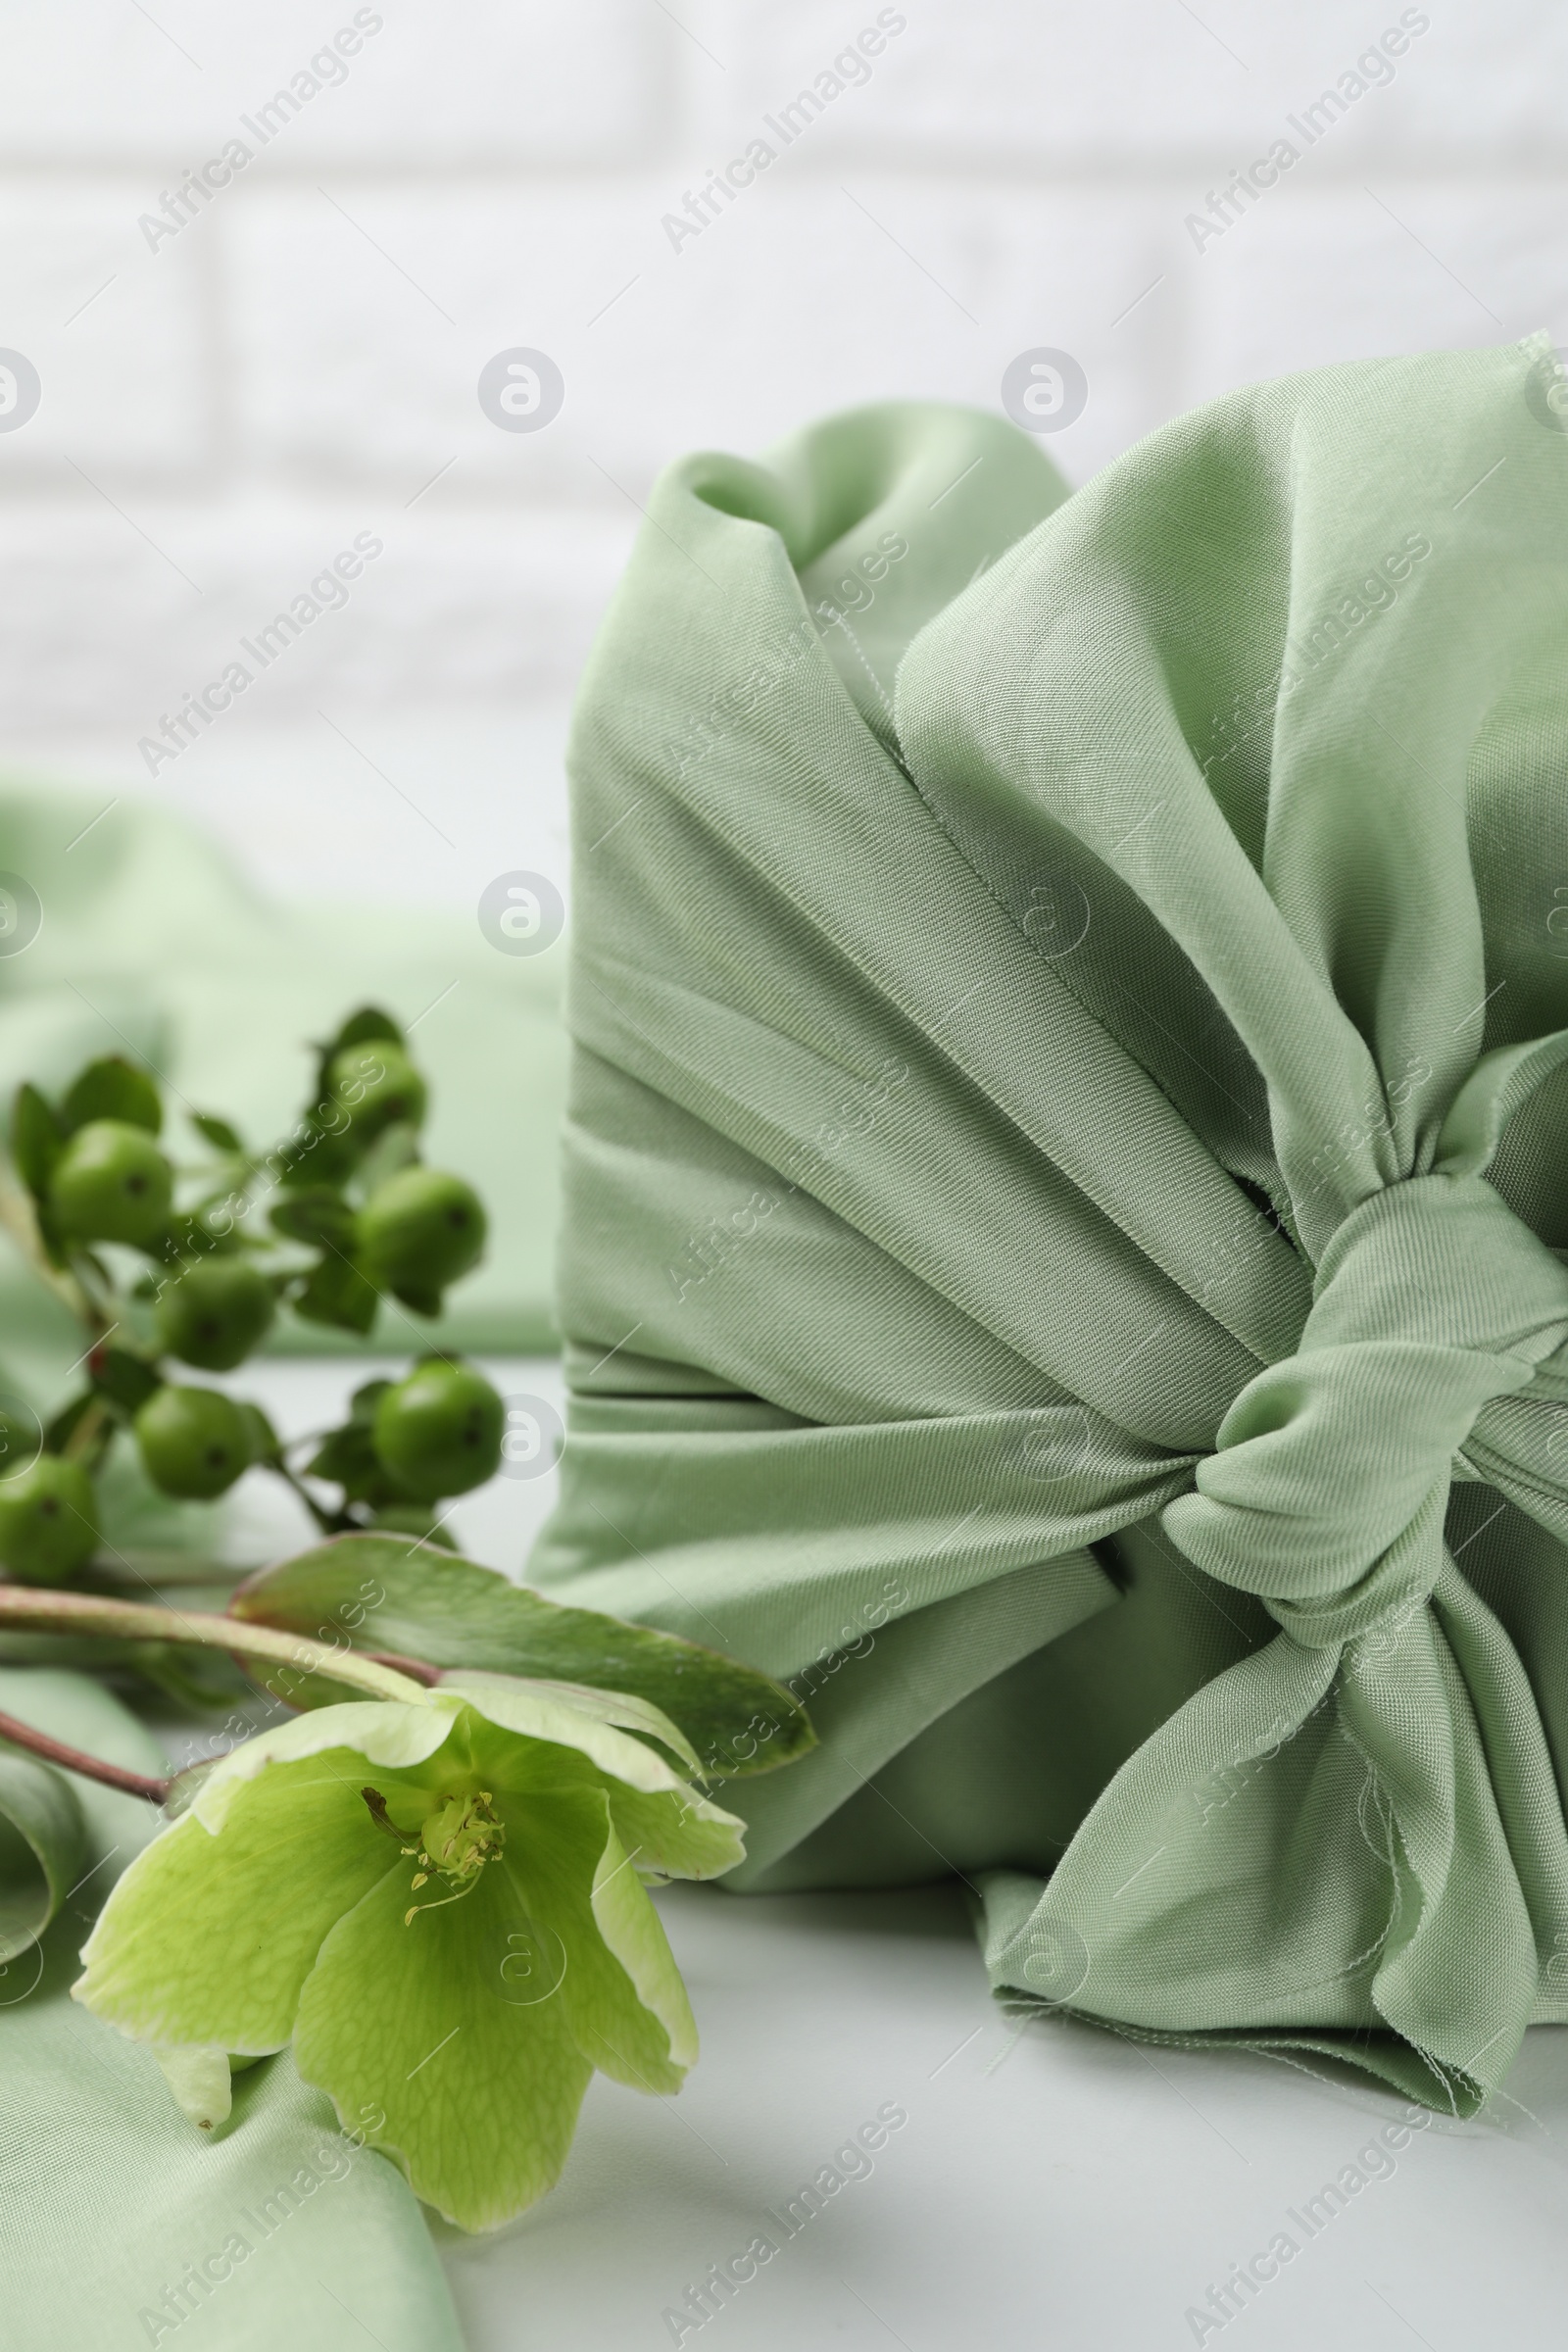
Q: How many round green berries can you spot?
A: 7